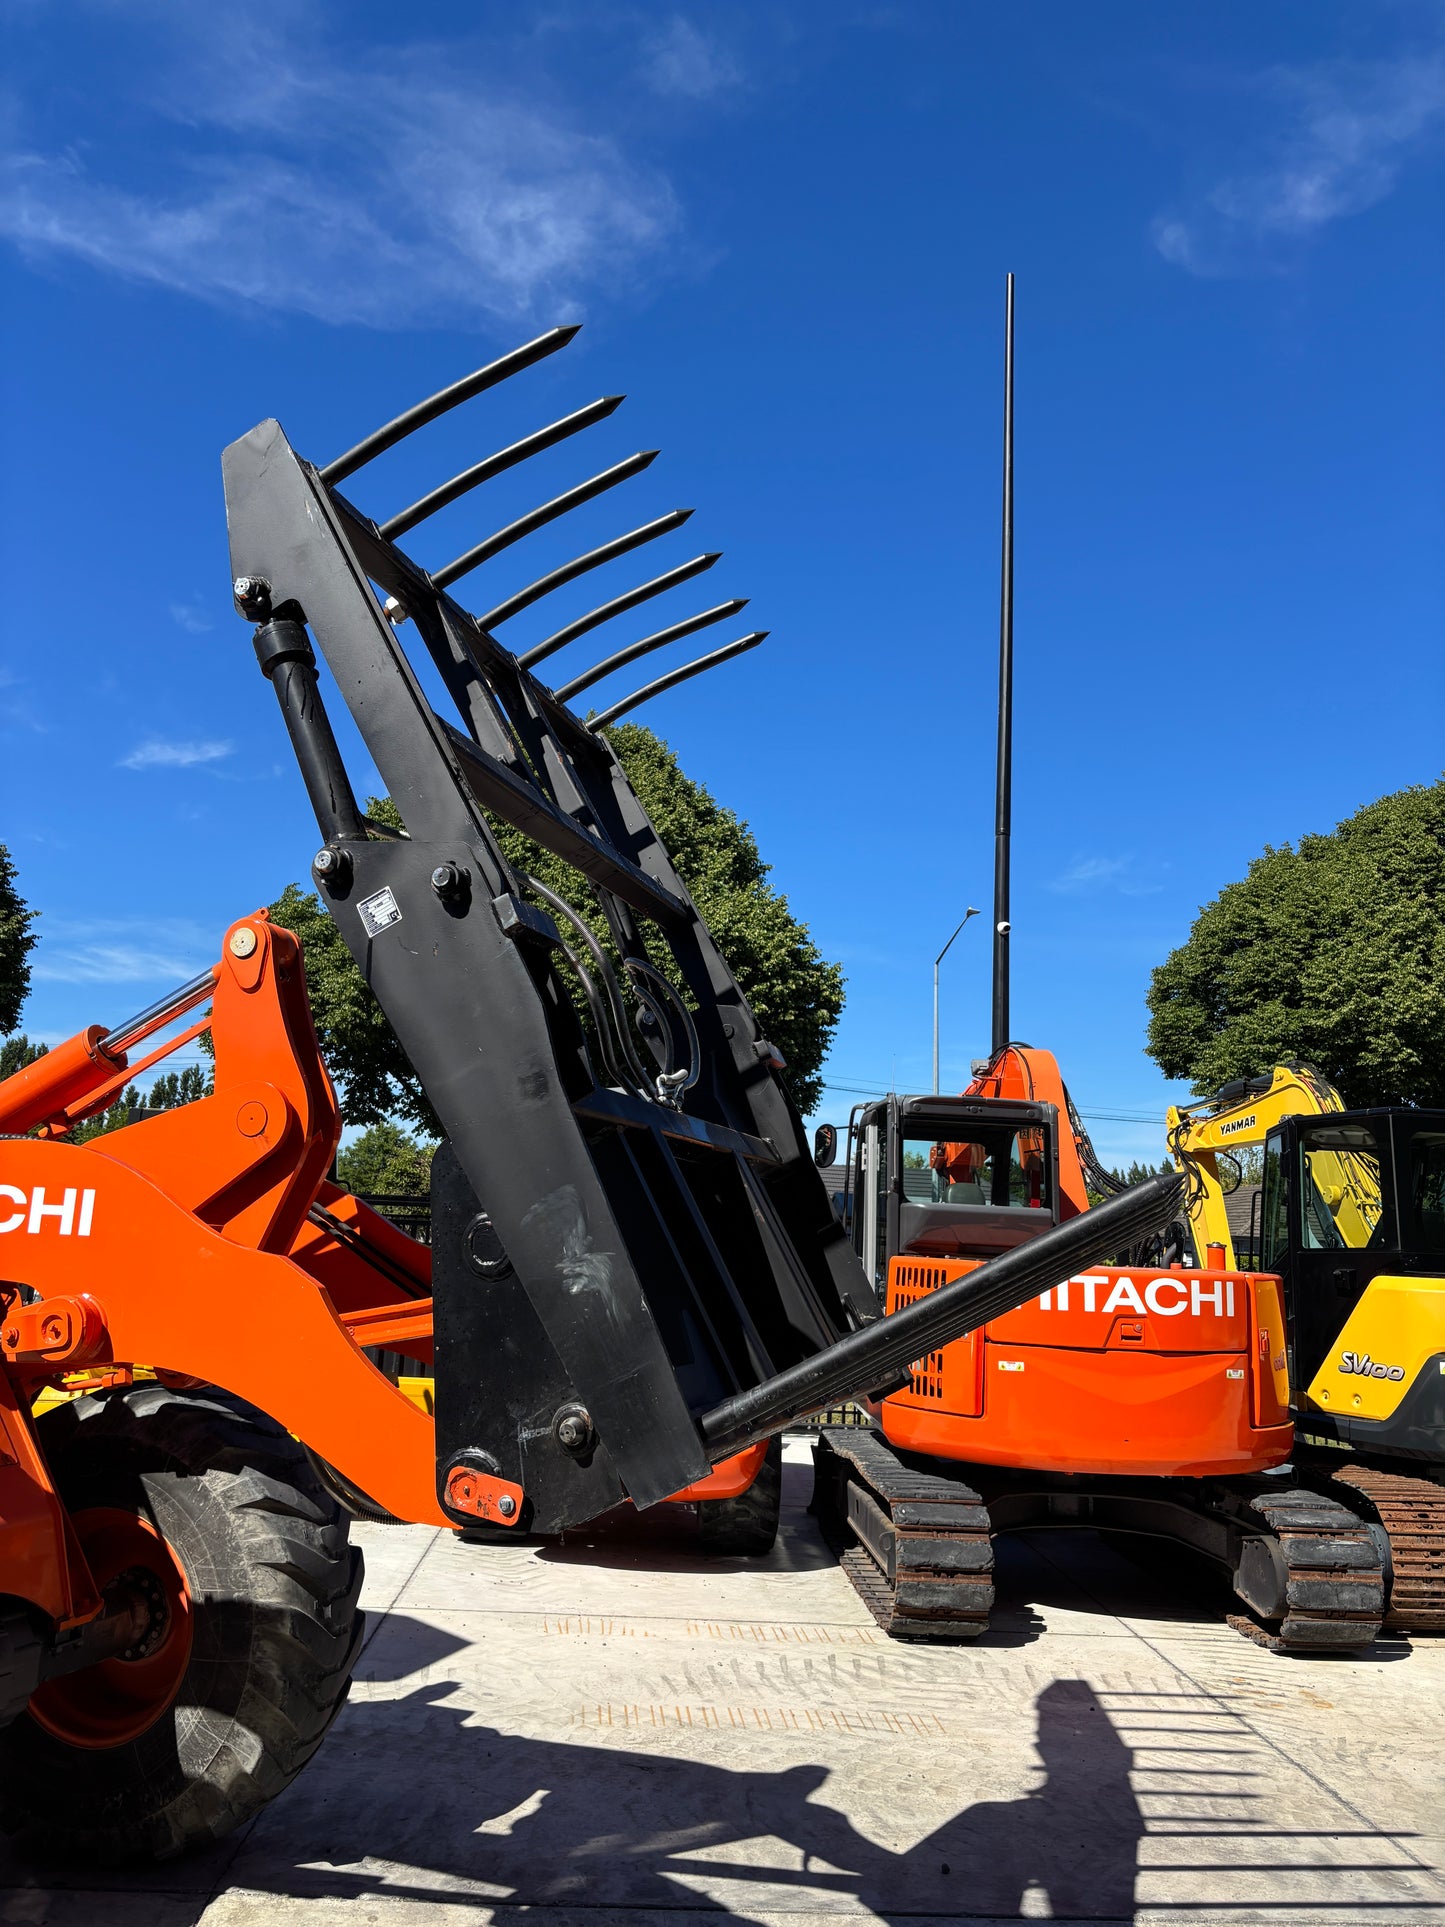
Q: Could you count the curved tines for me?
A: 7